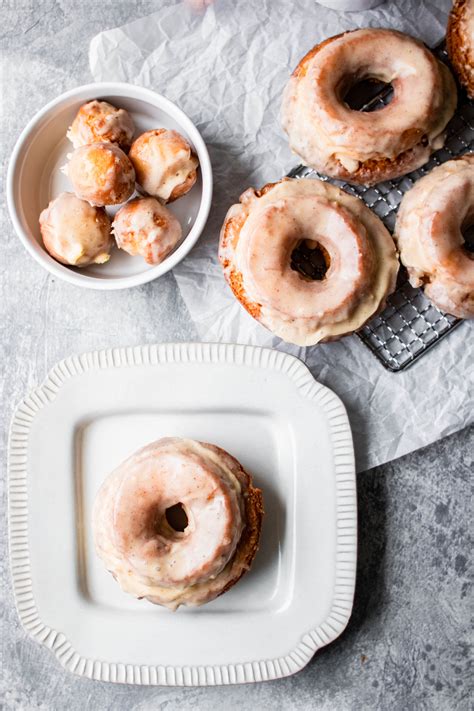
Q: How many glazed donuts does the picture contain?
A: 5